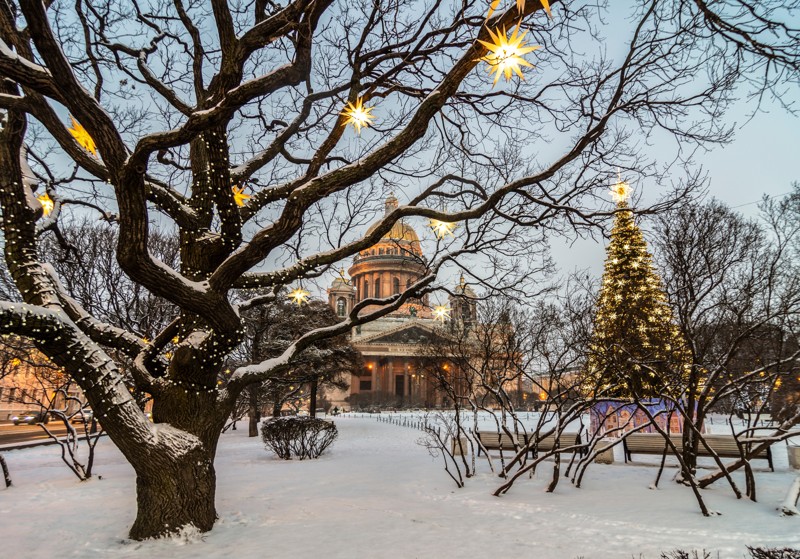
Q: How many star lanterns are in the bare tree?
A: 9